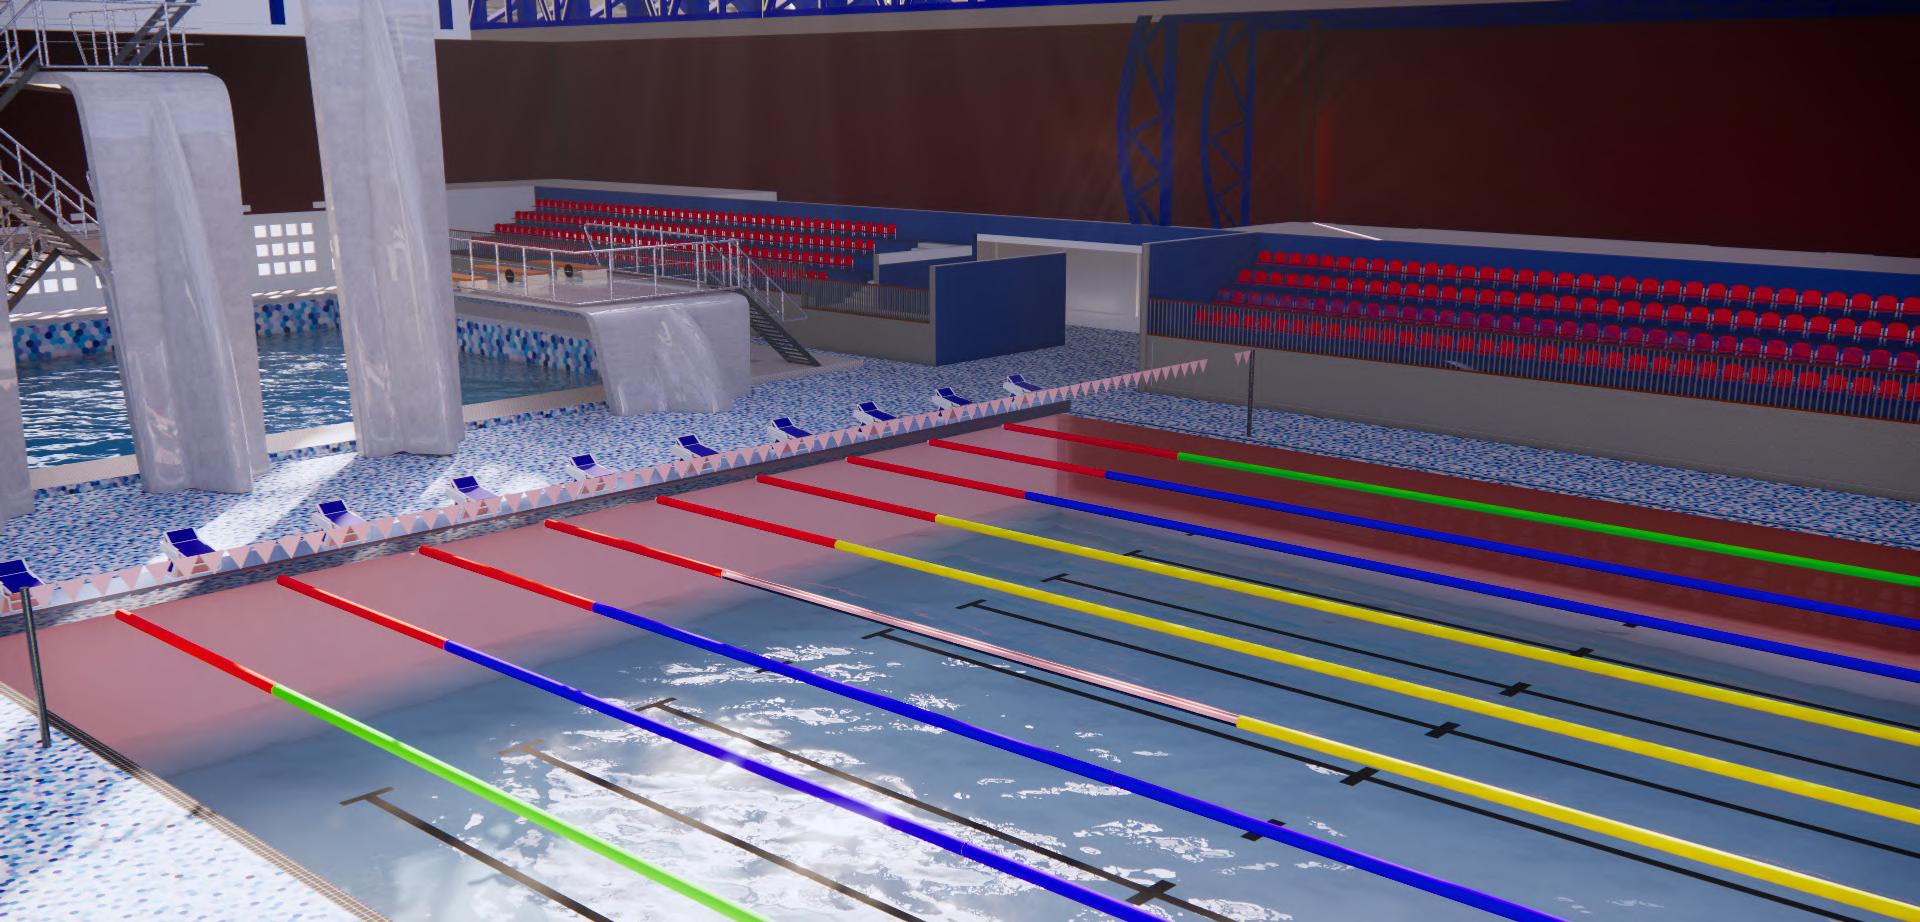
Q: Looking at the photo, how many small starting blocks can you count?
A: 10